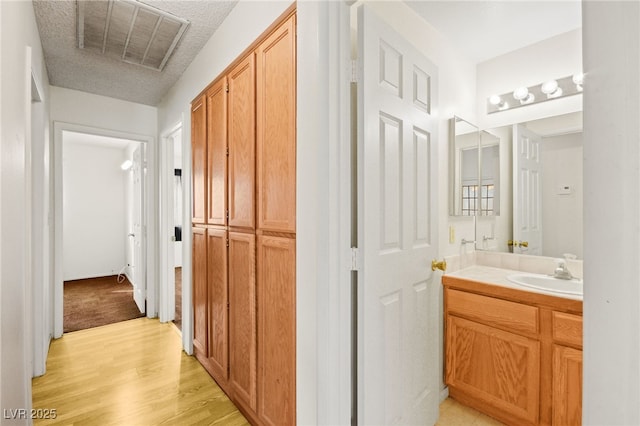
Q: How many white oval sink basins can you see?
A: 1